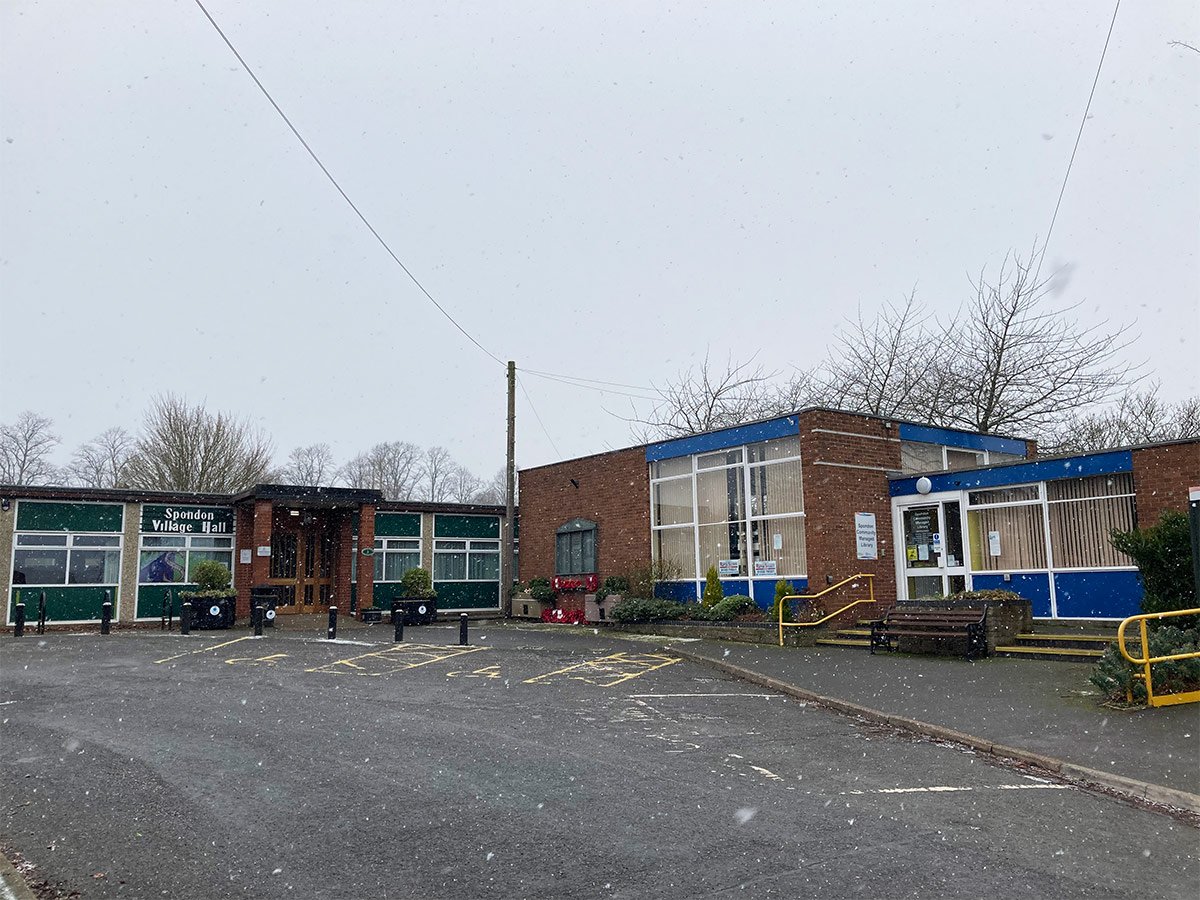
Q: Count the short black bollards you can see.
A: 7